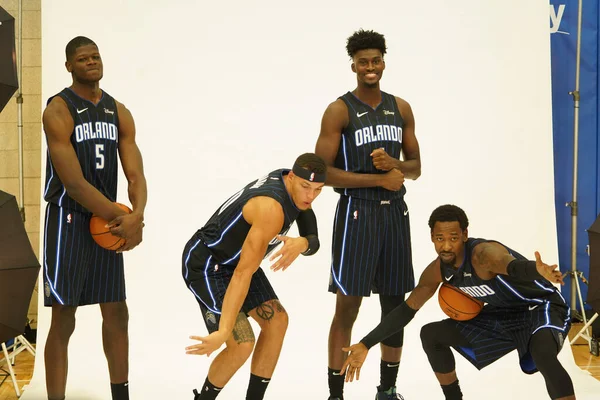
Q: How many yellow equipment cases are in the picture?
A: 0